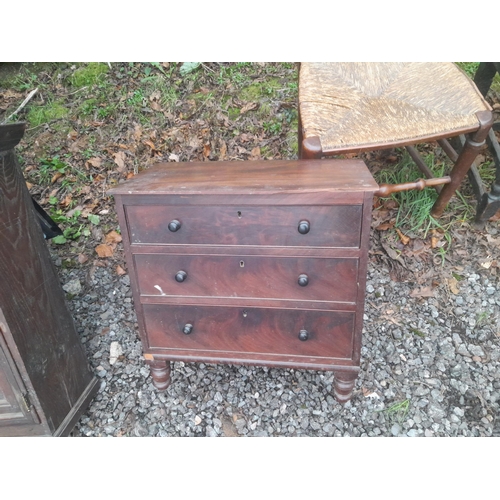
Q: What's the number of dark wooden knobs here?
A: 6